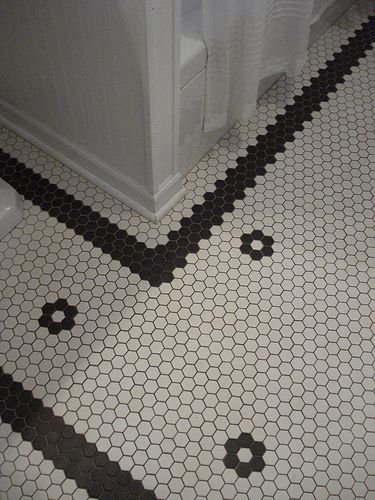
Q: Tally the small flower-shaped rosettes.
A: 3